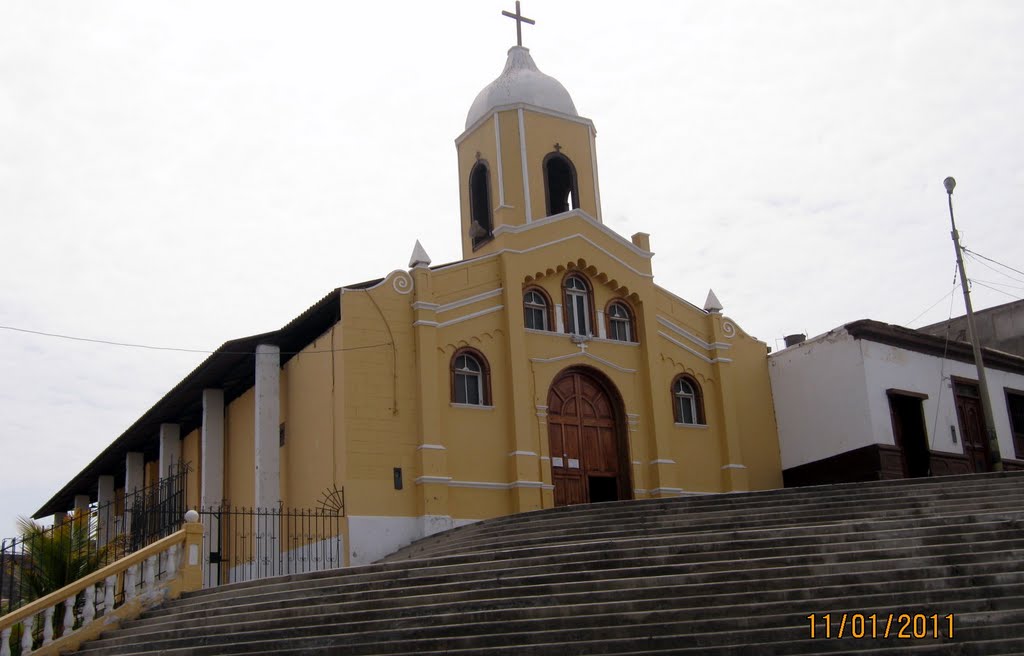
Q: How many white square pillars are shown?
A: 7